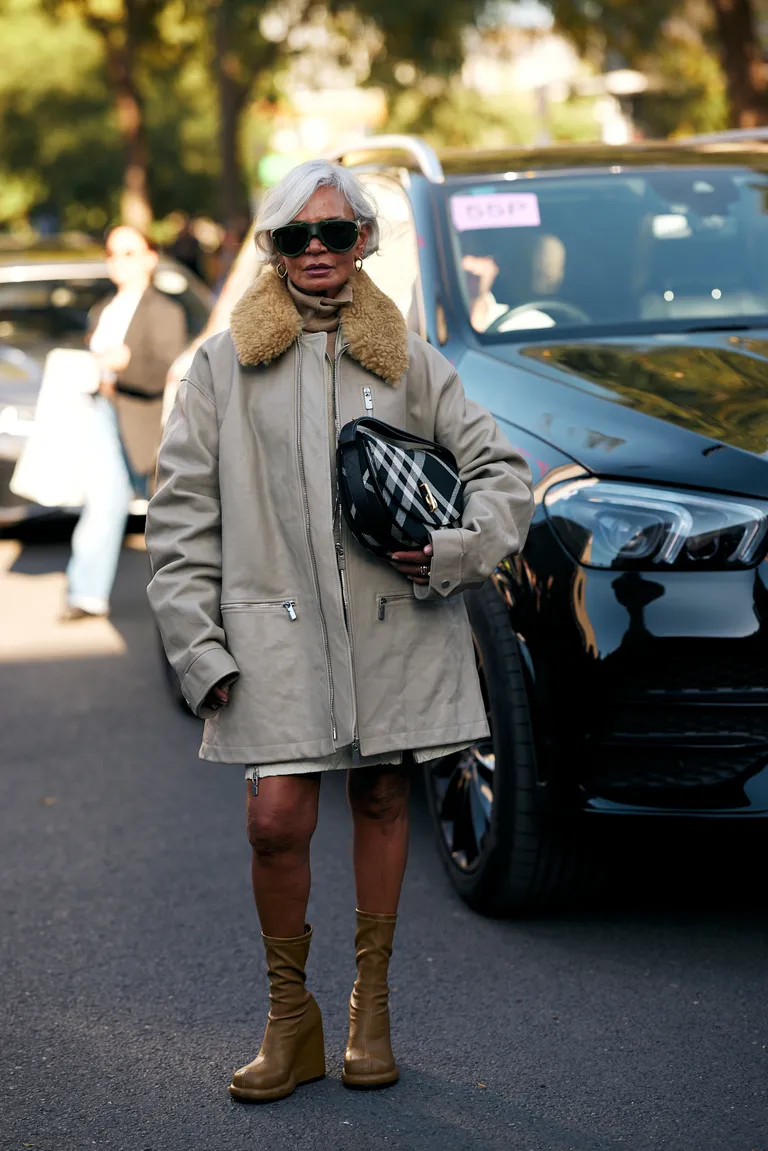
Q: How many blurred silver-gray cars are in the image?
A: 1